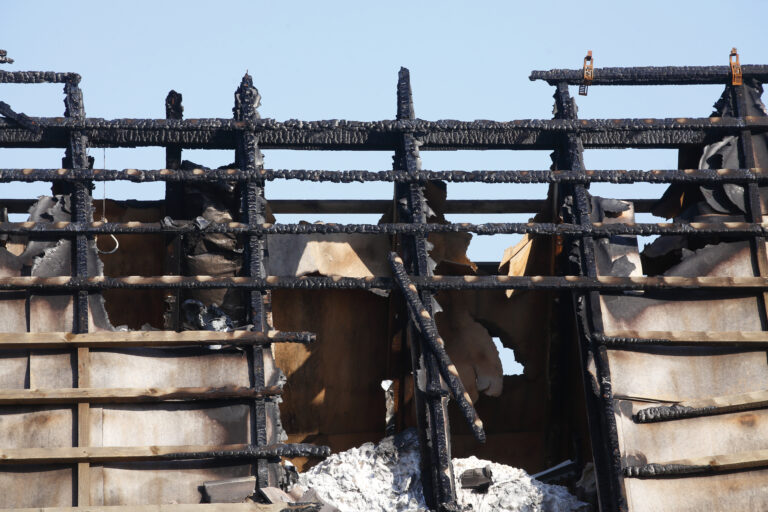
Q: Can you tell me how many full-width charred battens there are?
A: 4